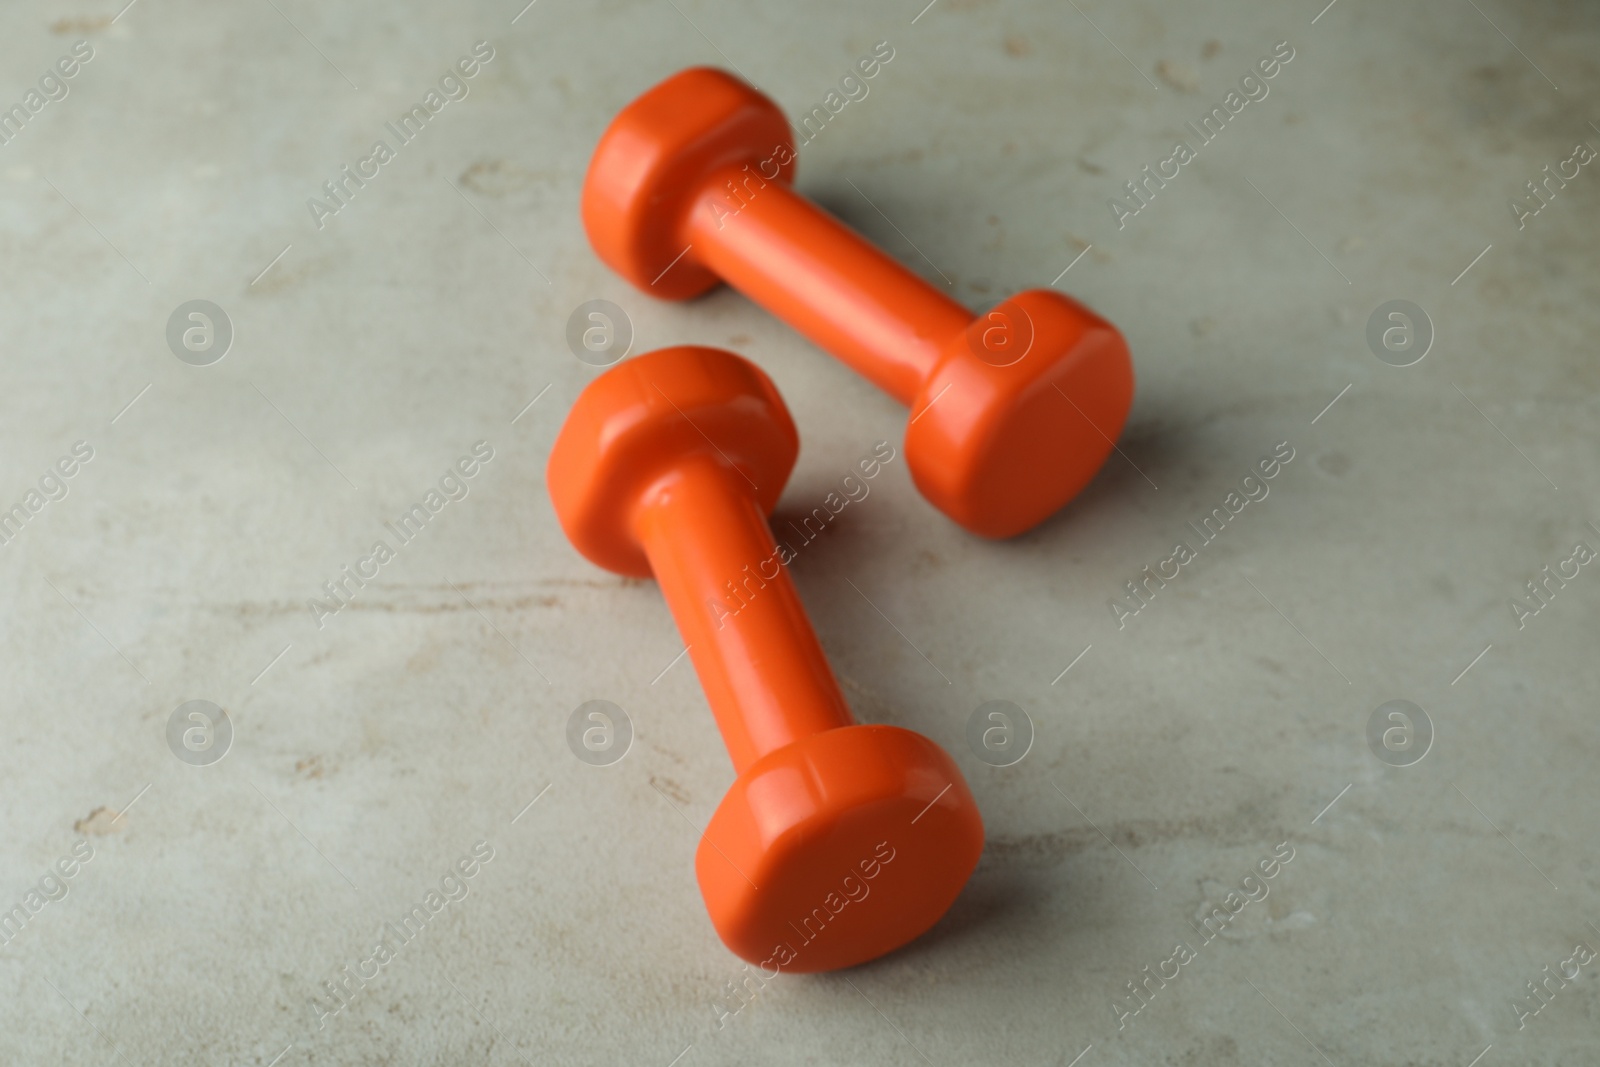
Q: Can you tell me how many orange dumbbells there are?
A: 2